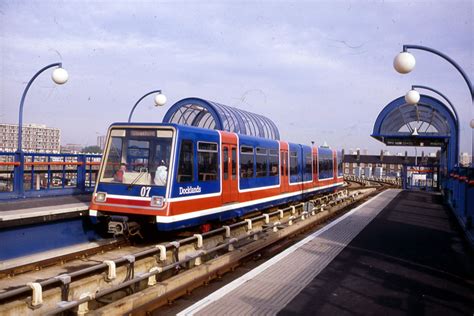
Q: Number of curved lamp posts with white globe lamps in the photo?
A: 4